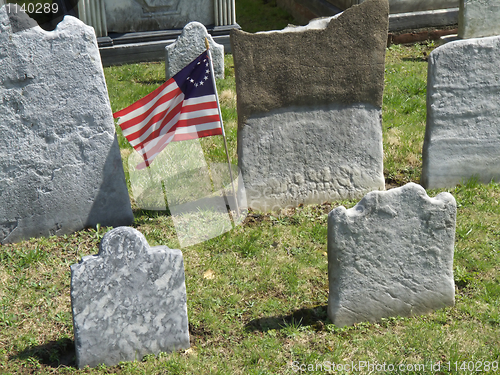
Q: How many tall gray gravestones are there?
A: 3